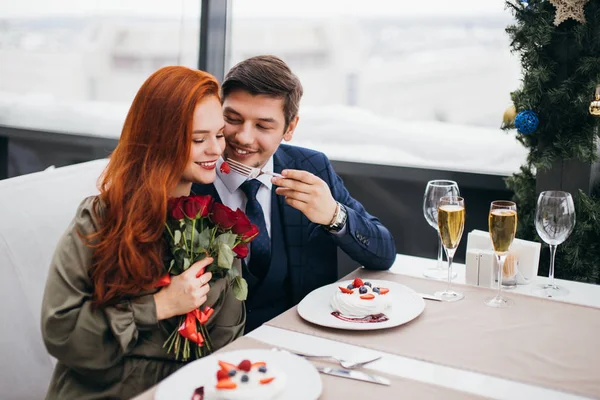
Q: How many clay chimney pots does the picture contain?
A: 0